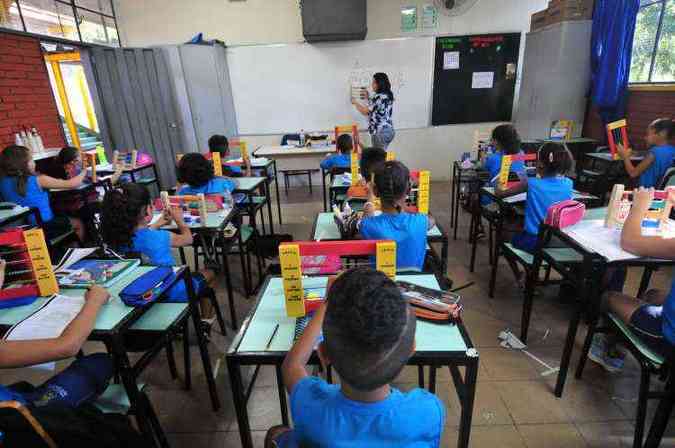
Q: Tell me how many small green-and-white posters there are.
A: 2